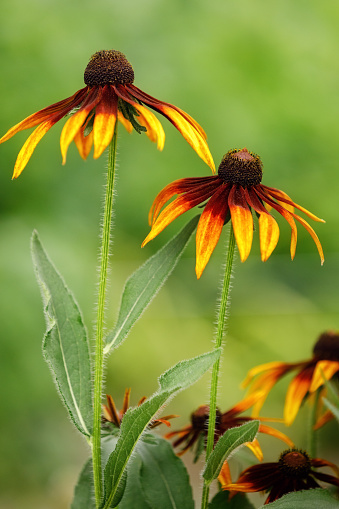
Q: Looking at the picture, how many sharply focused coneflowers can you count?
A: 2